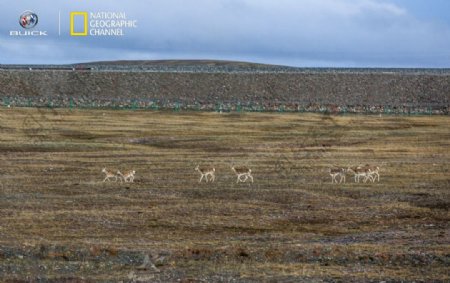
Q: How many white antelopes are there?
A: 7